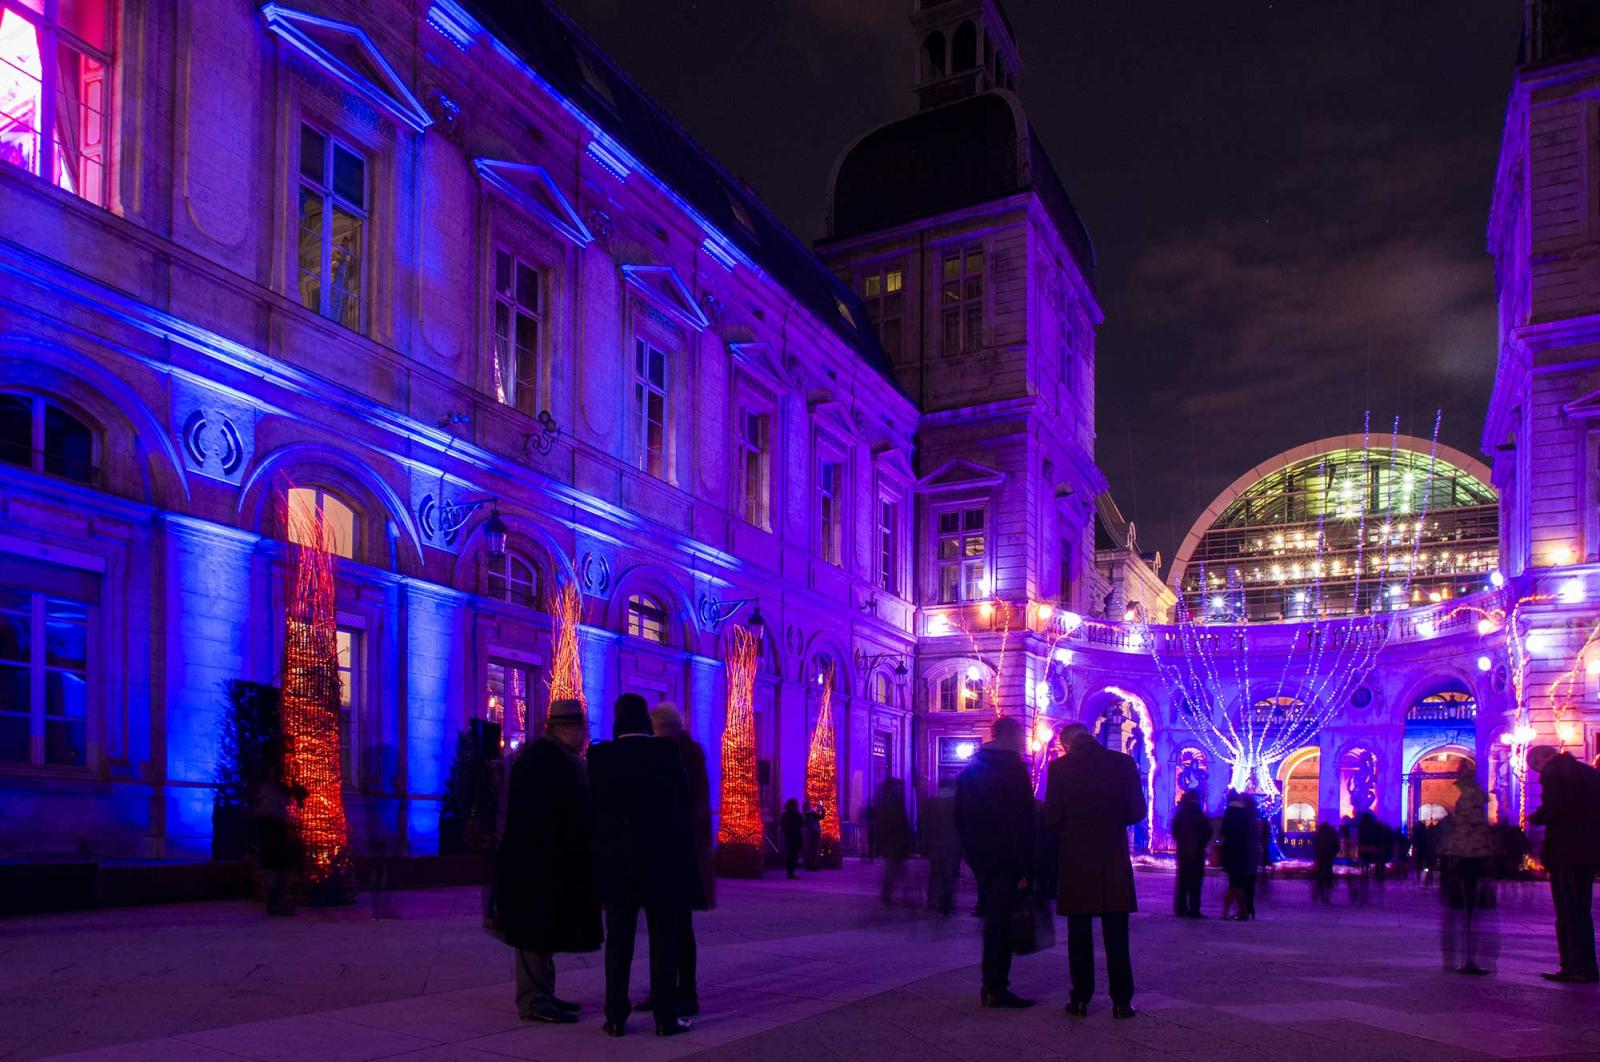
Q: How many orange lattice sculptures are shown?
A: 4